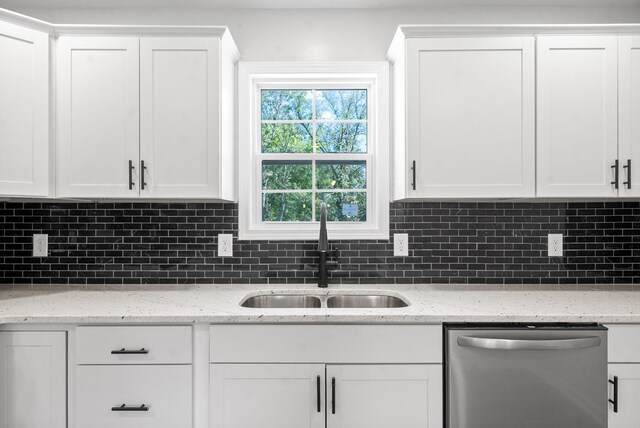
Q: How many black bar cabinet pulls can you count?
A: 10